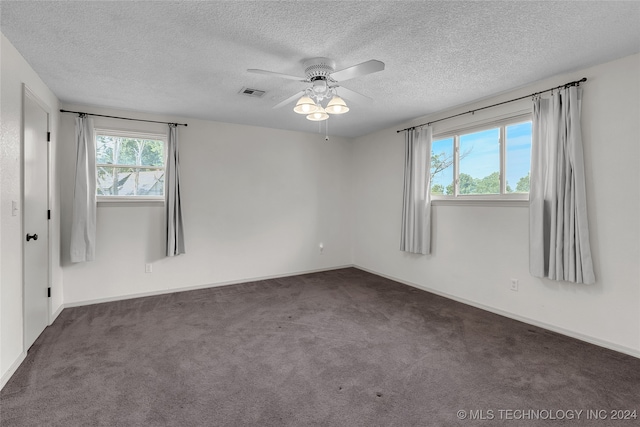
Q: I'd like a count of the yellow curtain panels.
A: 0